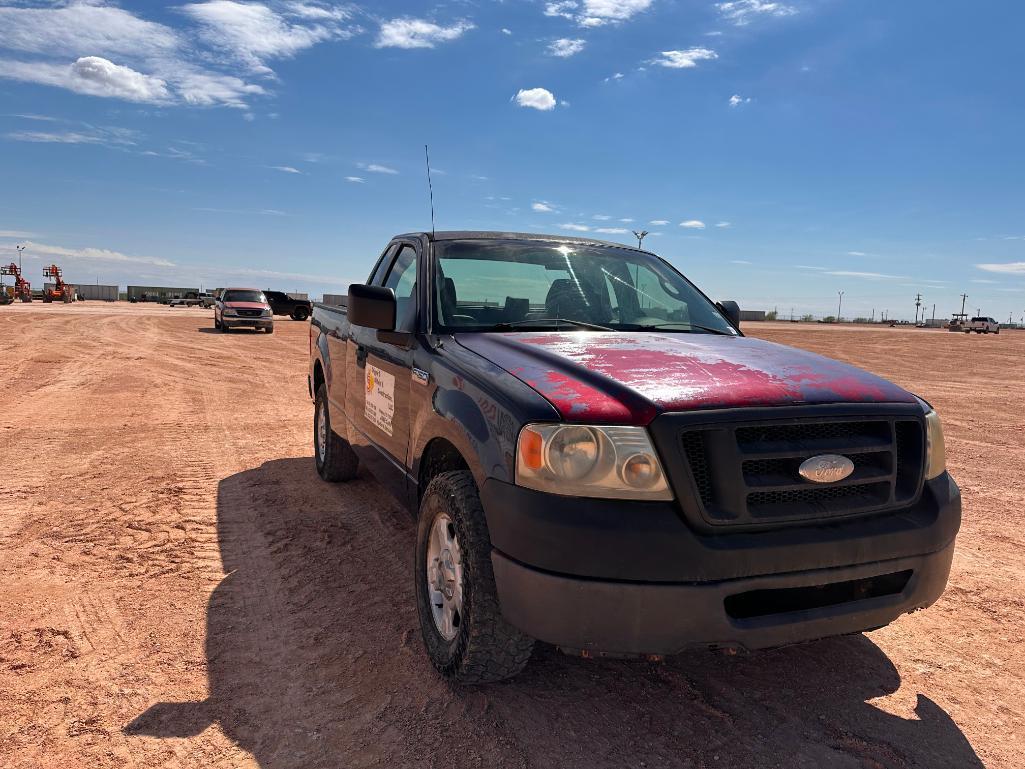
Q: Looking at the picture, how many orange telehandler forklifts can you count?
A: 2